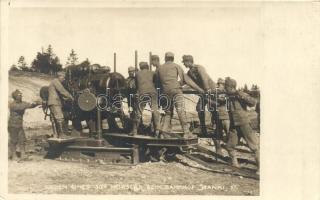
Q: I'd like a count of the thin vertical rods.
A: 3